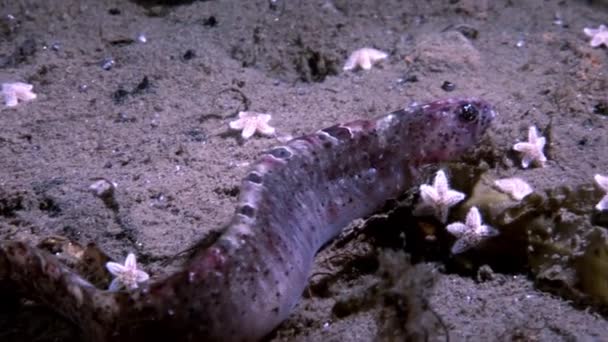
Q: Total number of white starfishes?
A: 10